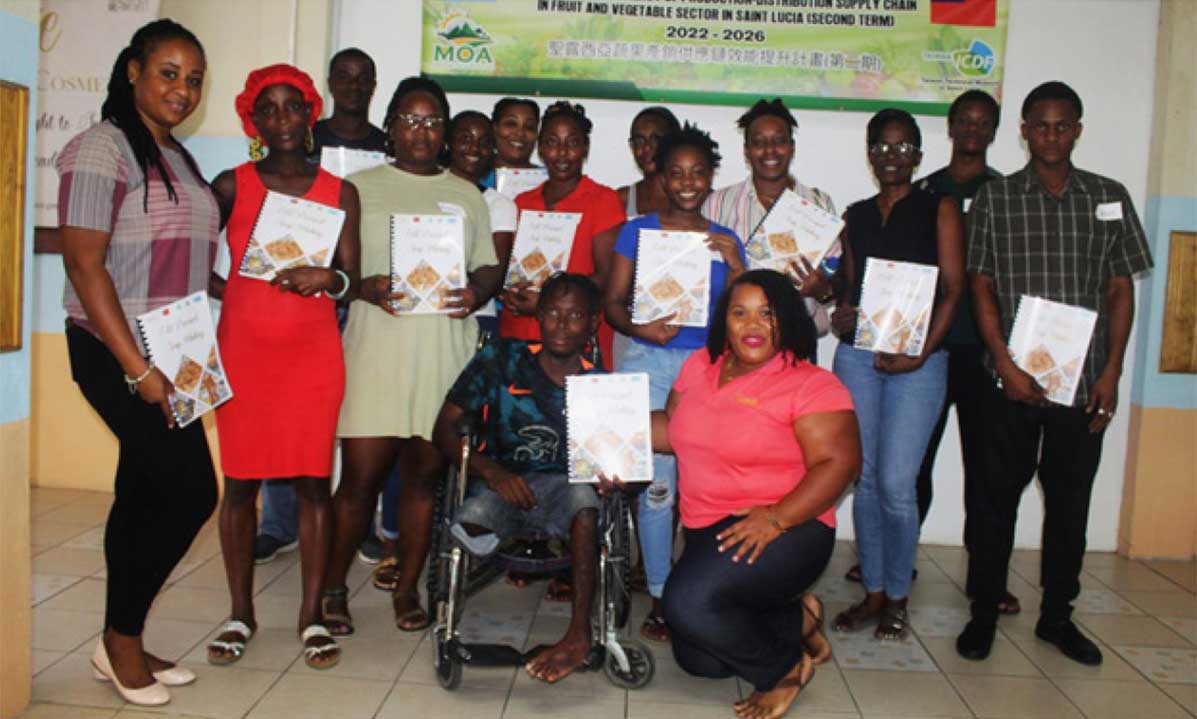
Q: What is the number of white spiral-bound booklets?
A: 11